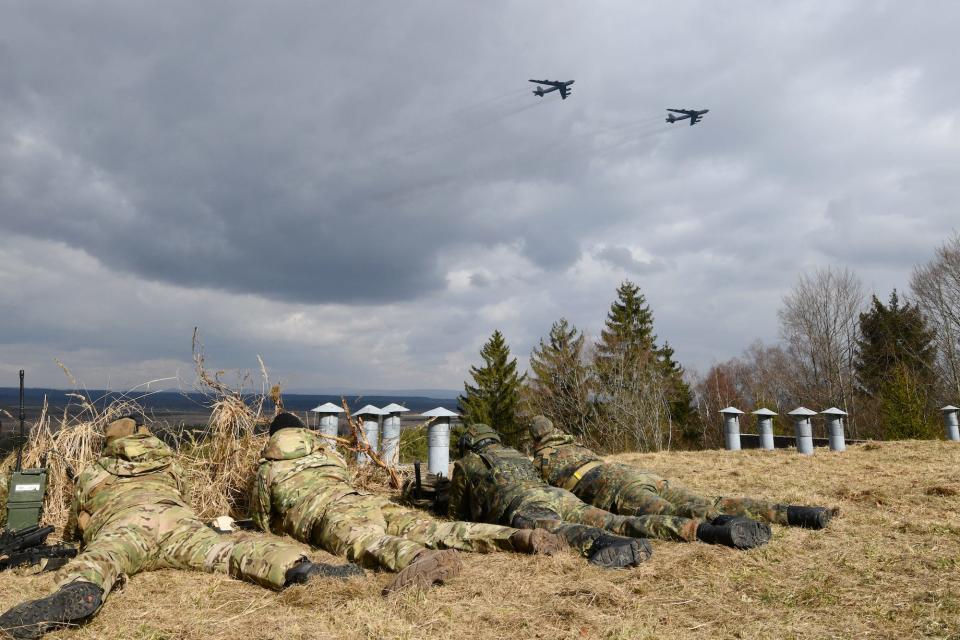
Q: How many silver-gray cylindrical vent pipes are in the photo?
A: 9